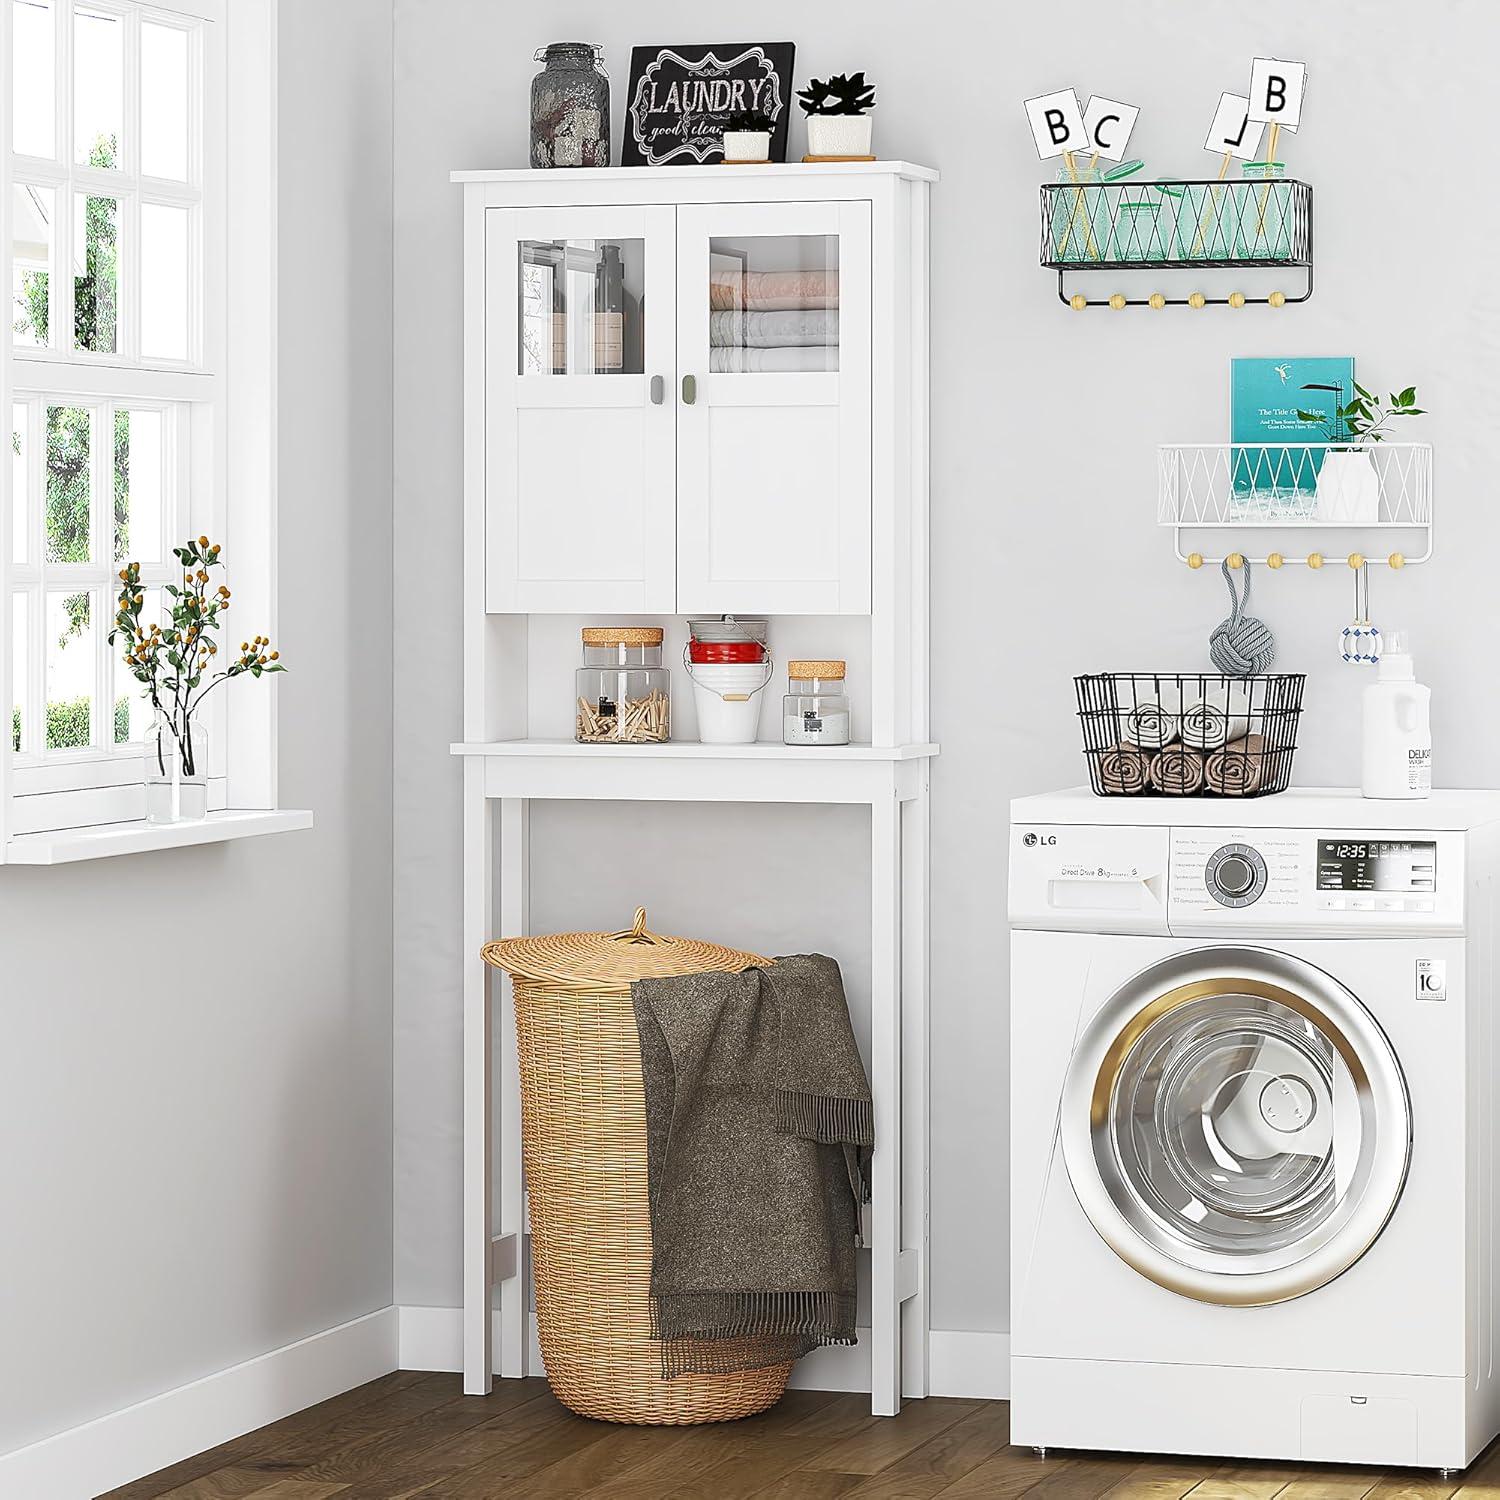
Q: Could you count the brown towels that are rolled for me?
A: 3